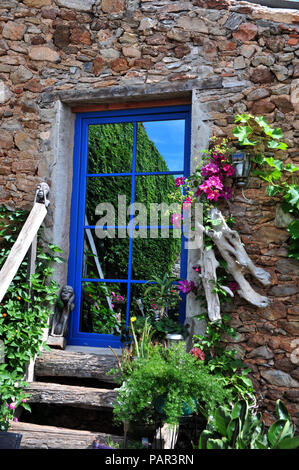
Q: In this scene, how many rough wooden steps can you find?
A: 3